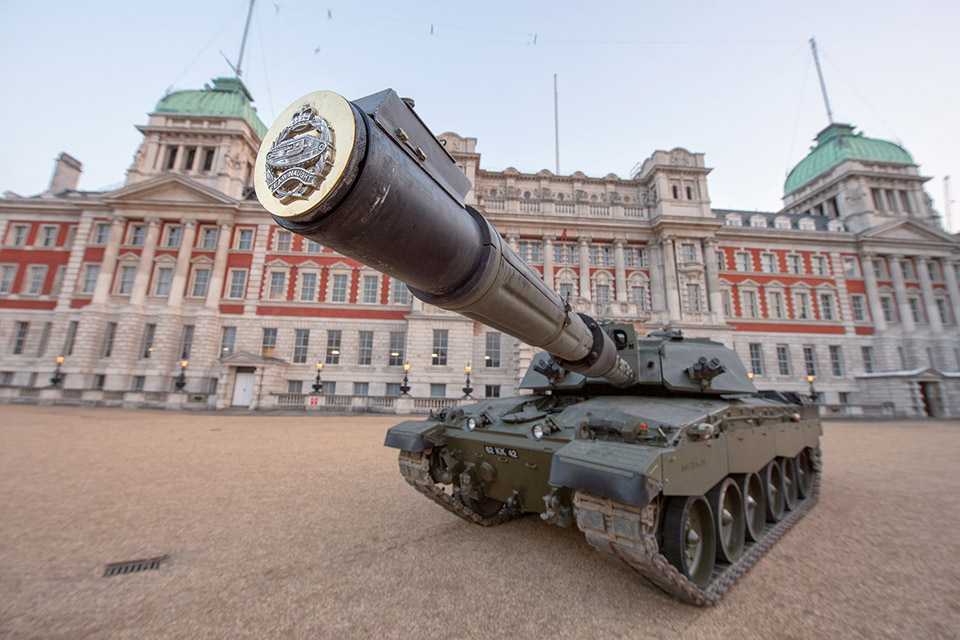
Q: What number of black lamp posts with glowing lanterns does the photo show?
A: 7